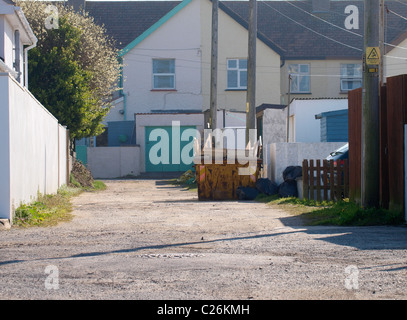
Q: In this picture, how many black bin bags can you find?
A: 4